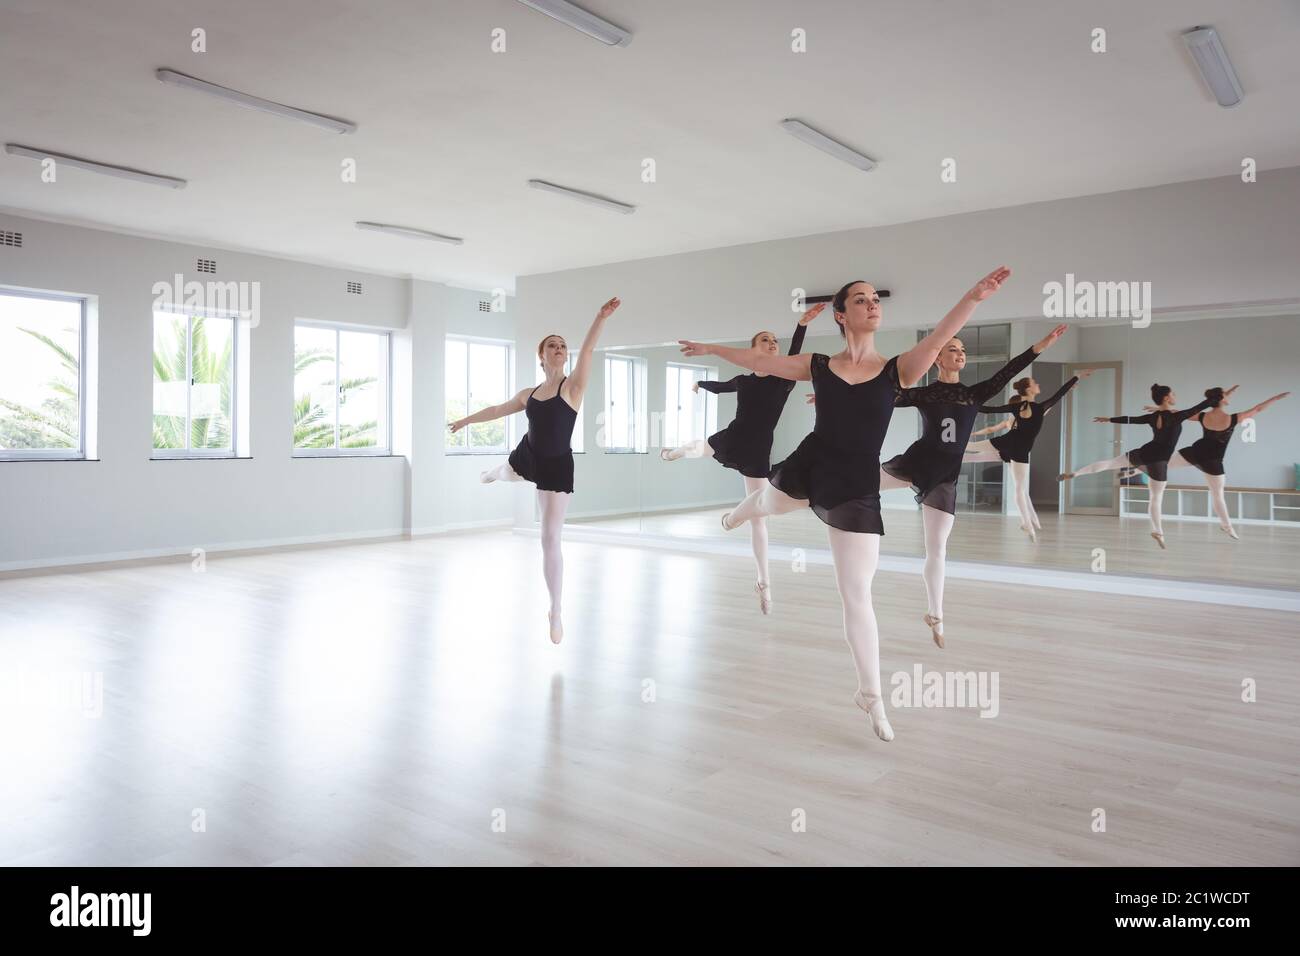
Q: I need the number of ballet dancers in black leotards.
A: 4